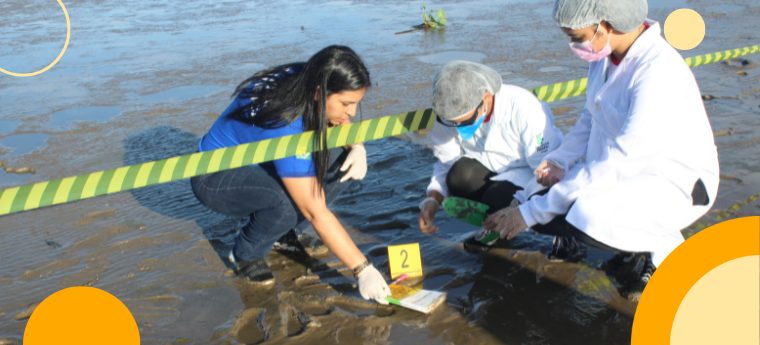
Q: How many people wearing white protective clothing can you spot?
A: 2